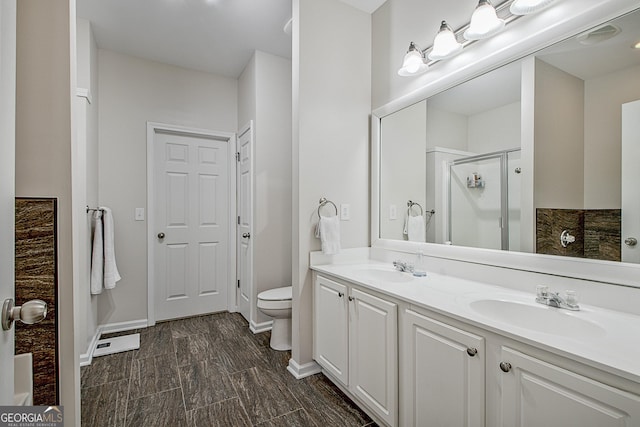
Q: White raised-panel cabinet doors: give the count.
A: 4